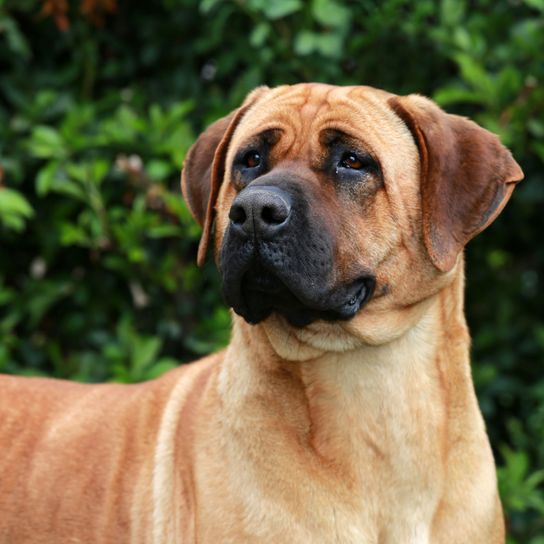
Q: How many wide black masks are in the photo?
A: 1